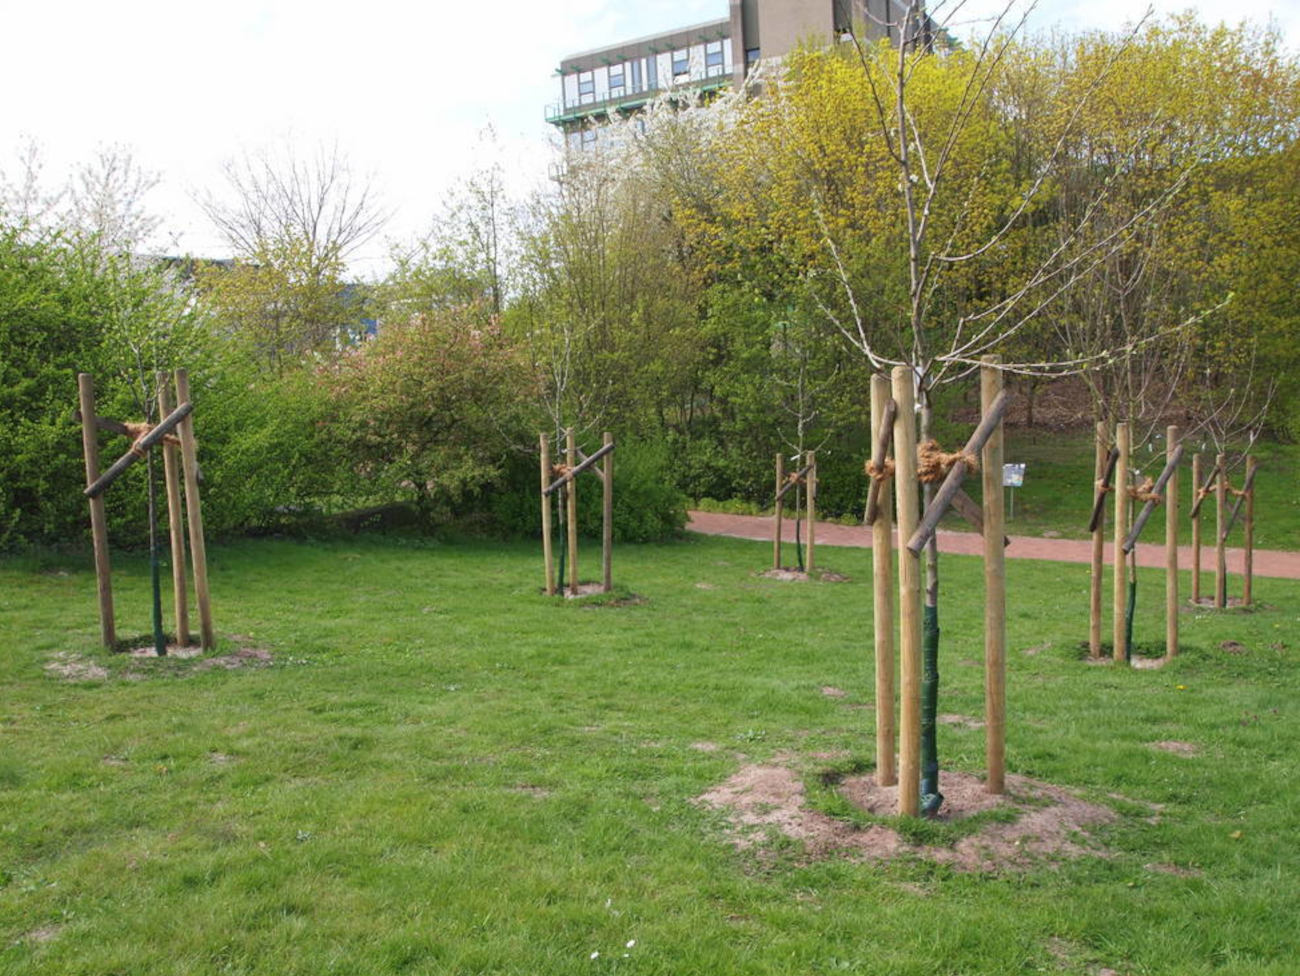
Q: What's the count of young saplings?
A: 6